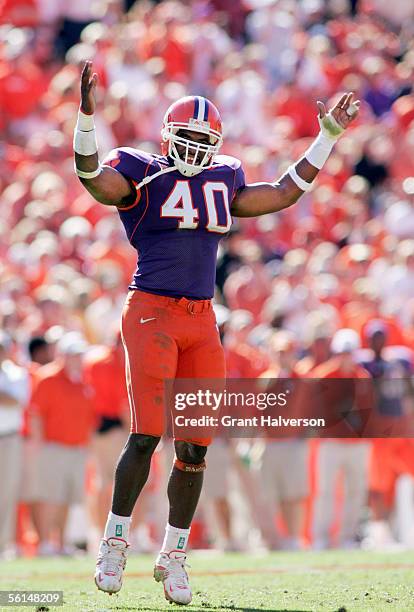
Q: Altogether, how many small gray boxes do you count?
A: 1